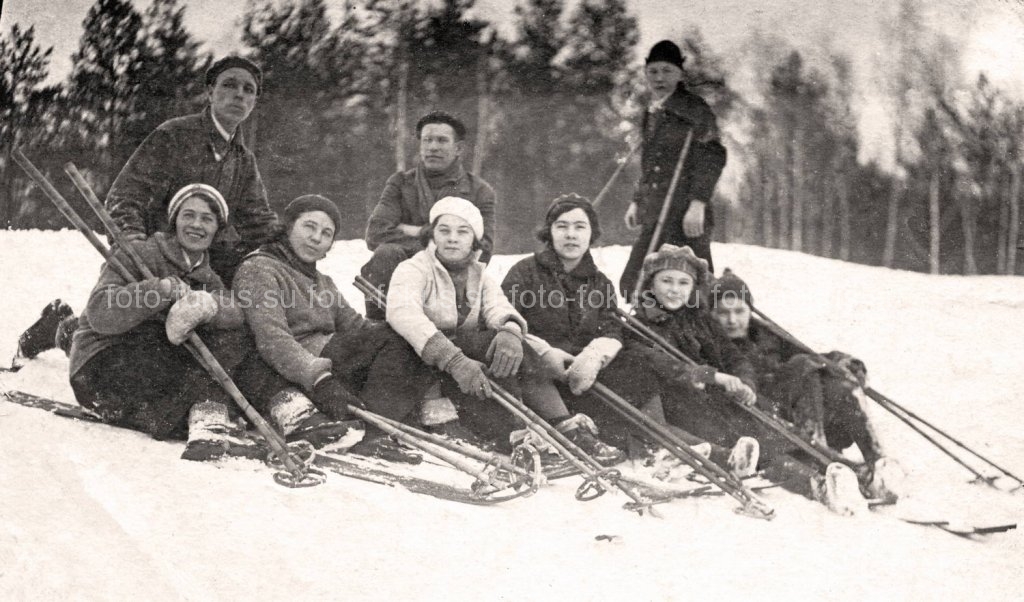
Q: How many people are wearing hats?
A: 9